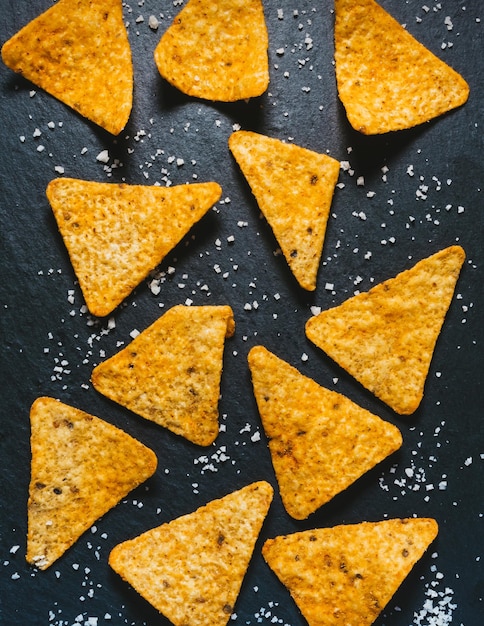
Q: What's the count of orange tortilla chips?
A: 11